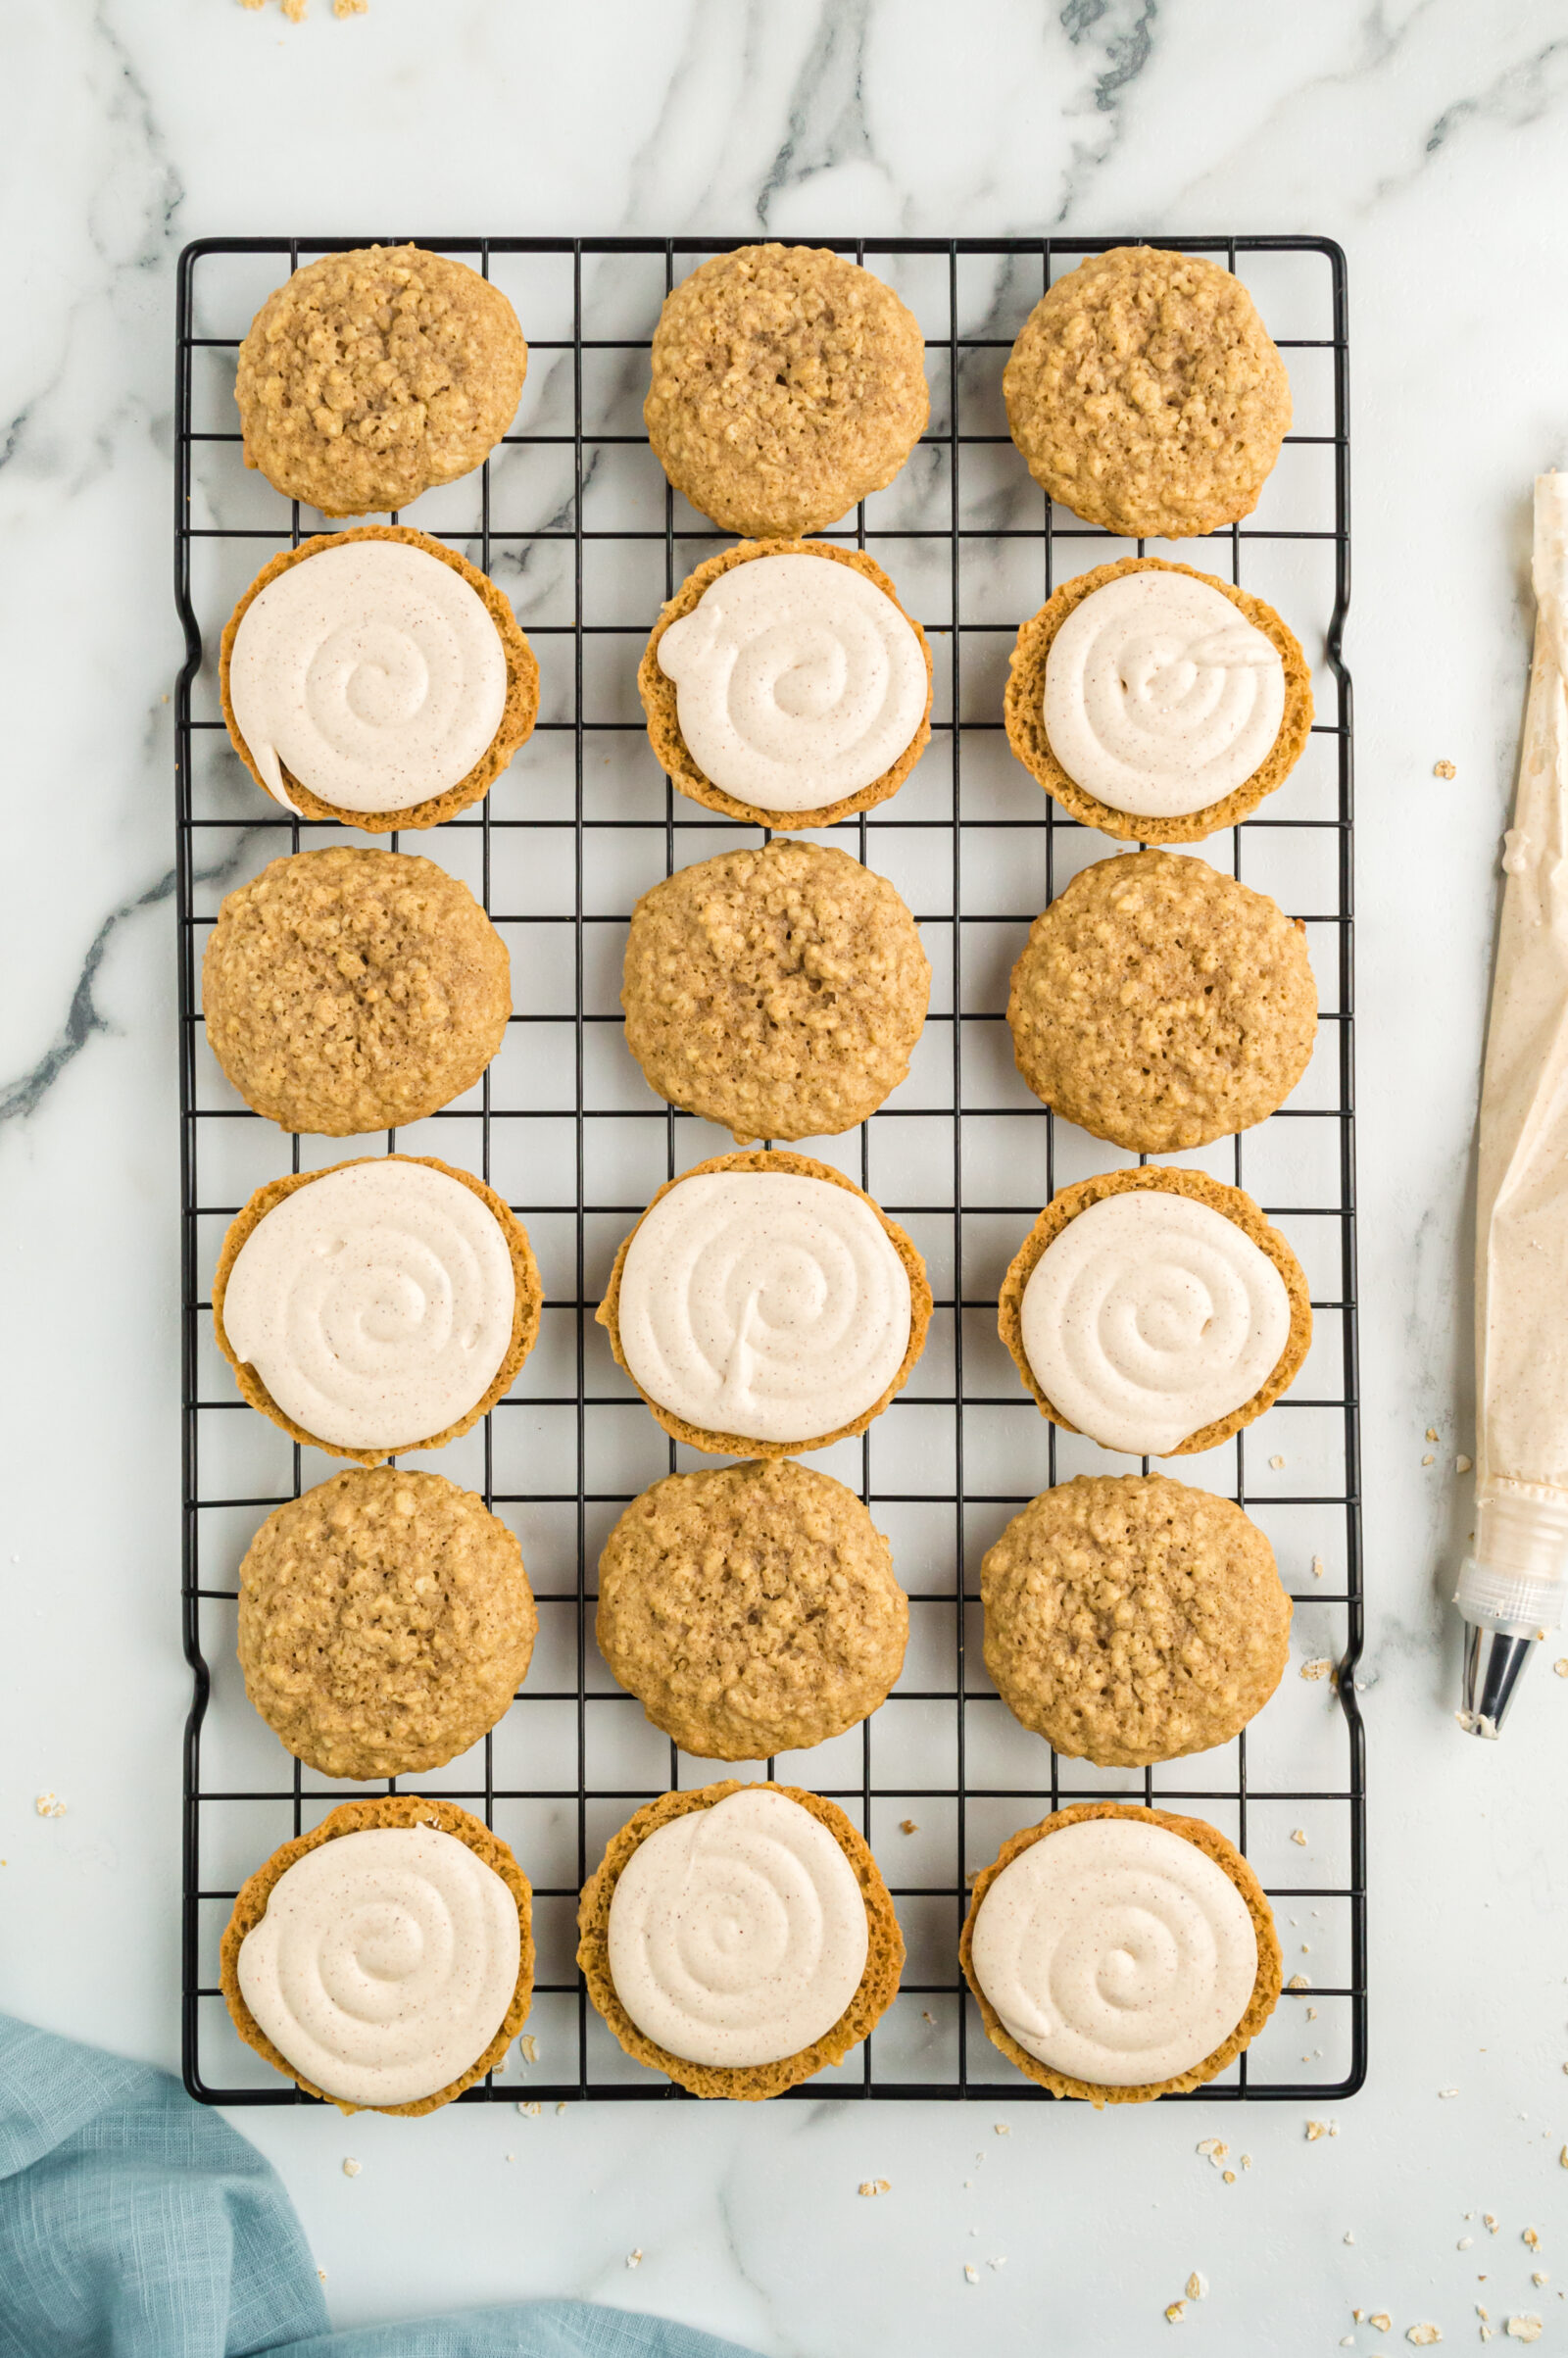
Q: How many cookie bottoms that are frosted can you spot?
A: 9